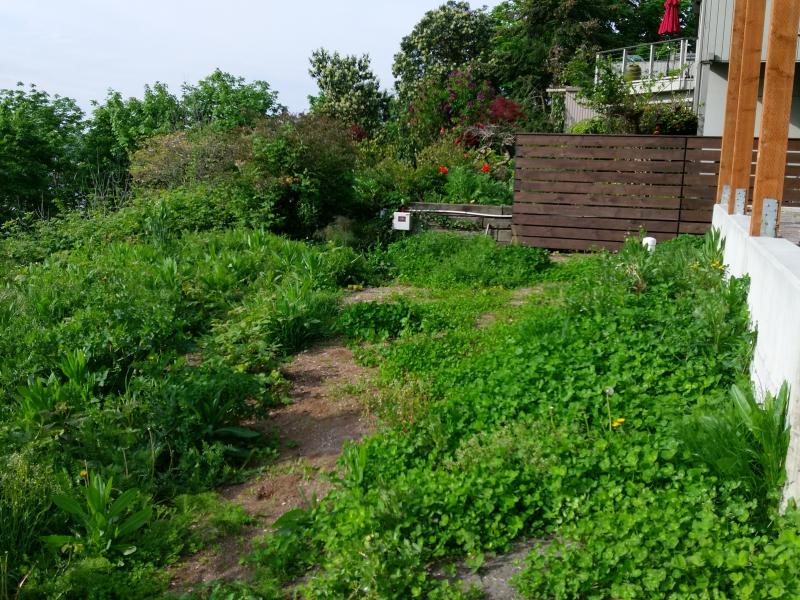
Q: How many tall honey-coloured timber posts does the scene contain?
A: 3